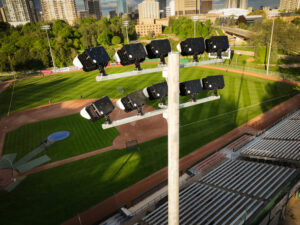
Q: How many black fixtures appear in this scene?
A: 10